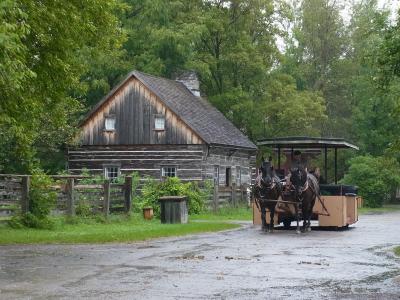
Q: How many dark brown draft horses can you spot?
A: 2